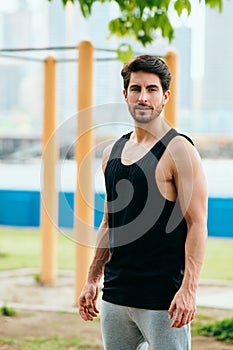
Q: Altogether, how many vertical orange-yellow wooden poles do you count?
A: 3